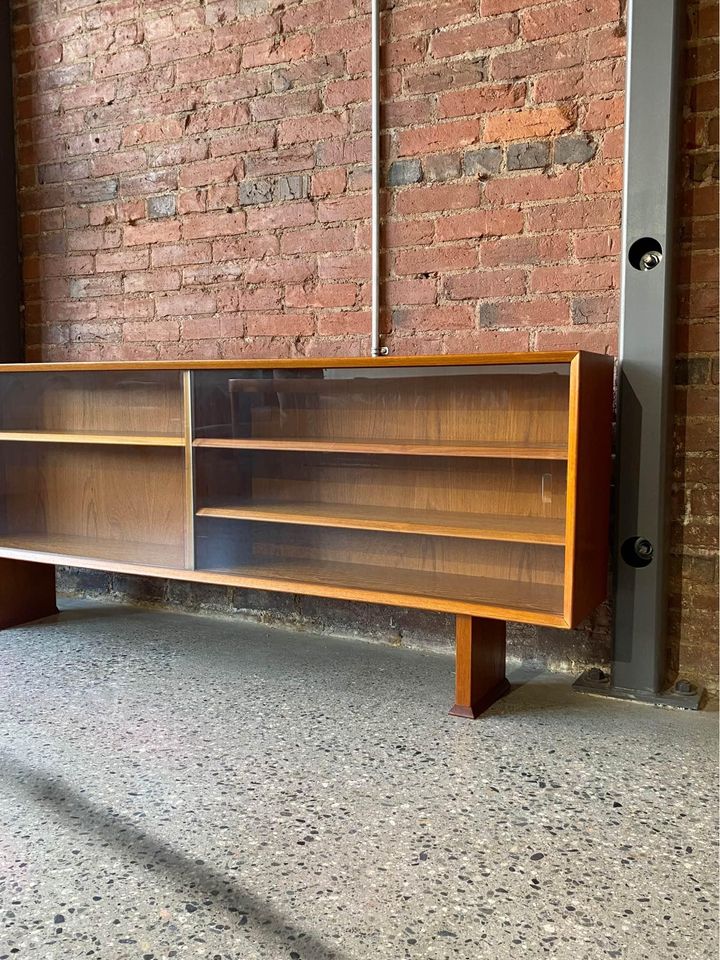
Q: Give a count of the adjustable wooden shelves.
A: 3